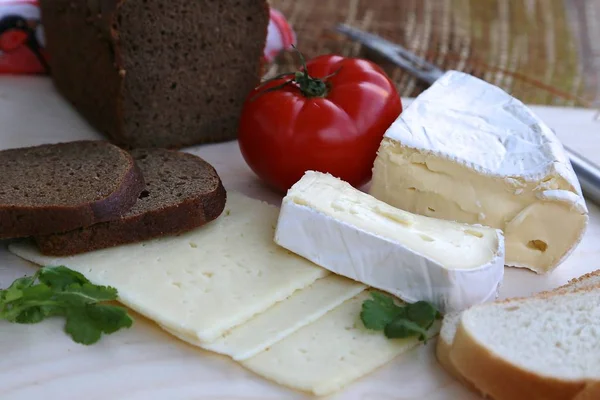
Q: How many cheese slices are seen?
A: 3